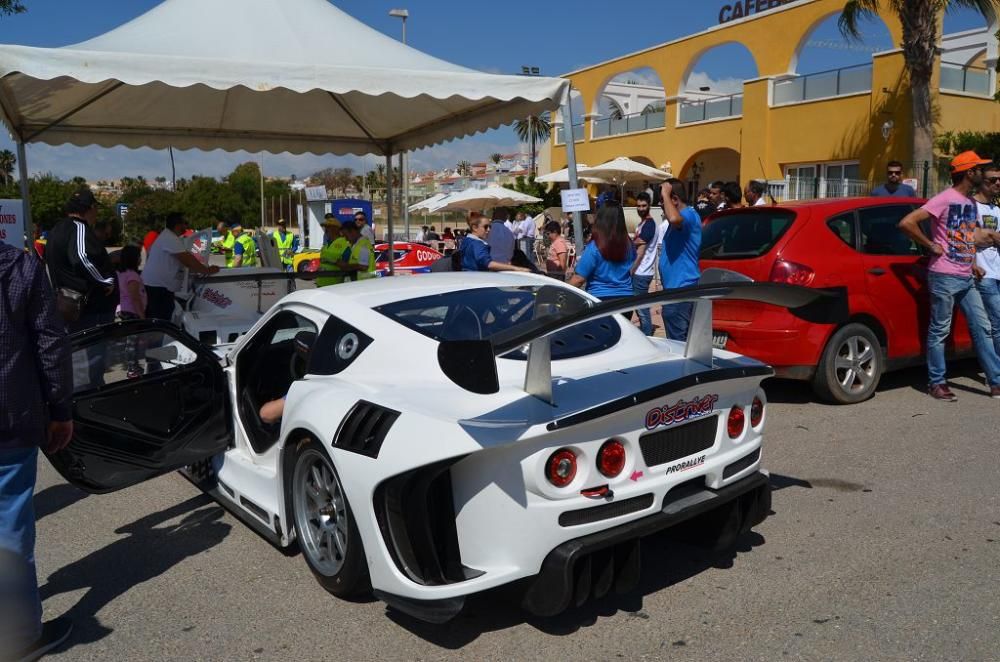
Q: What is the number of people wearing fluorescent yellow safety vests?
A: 5